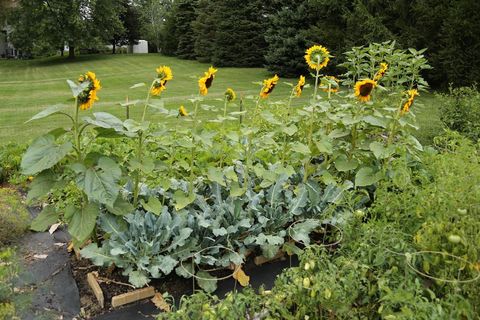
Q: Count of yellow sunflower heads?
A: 12